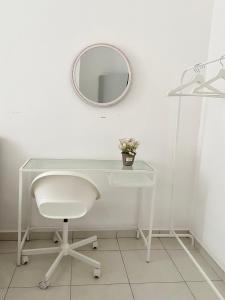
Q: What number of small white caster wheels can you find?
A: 5